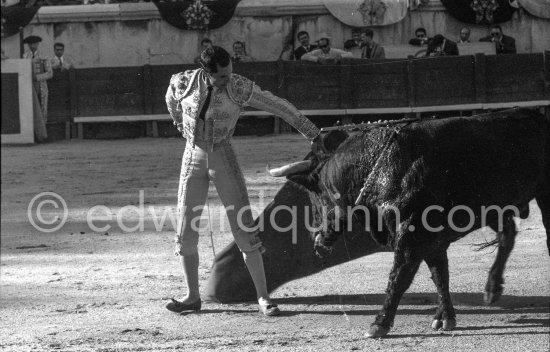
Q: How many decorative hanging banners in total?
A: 5